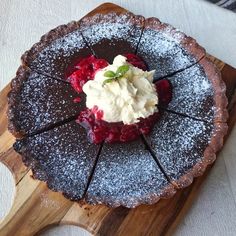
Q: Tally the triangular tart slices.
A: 8